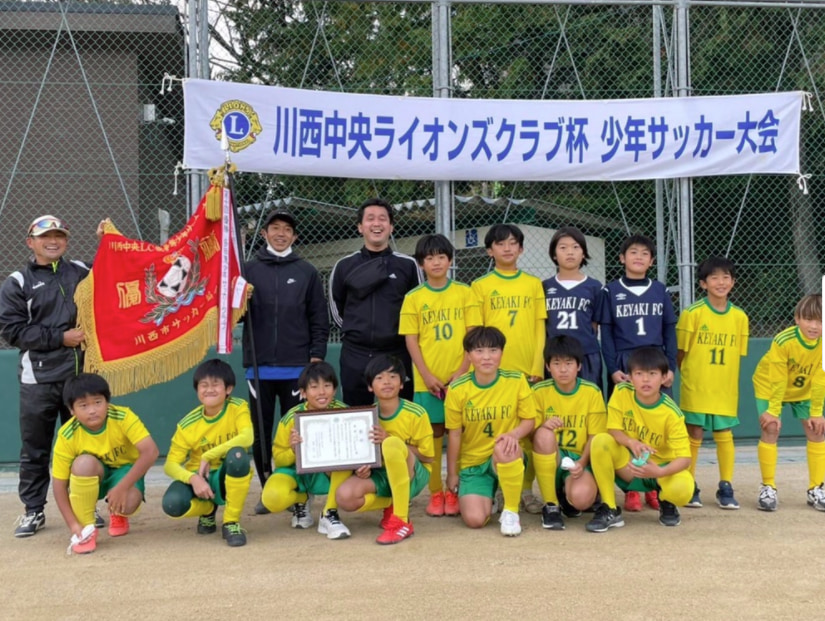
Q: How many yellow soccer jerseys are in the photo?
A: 11